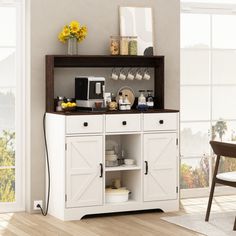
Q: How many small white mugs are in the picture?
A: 5